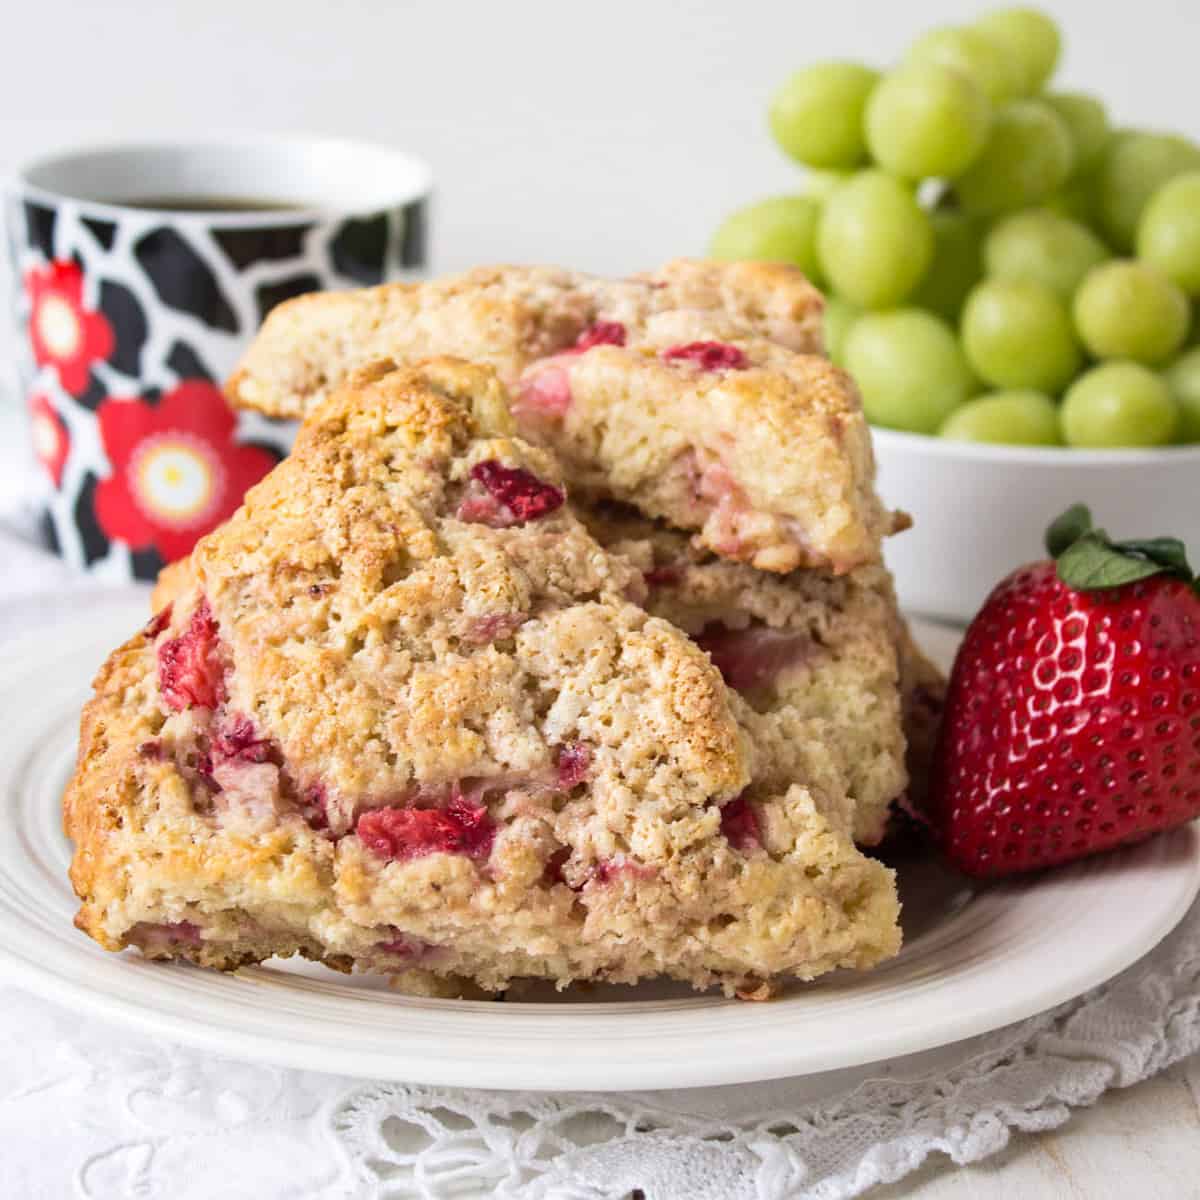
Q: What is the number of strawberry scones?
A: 3